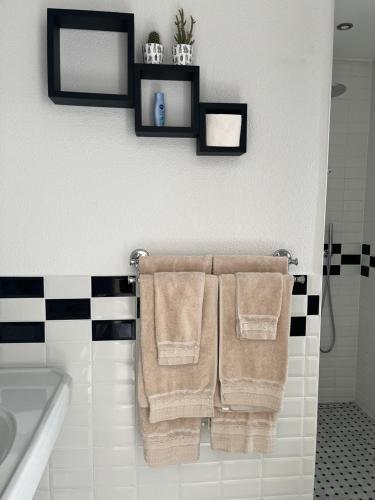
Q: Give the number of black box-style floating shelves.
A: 3